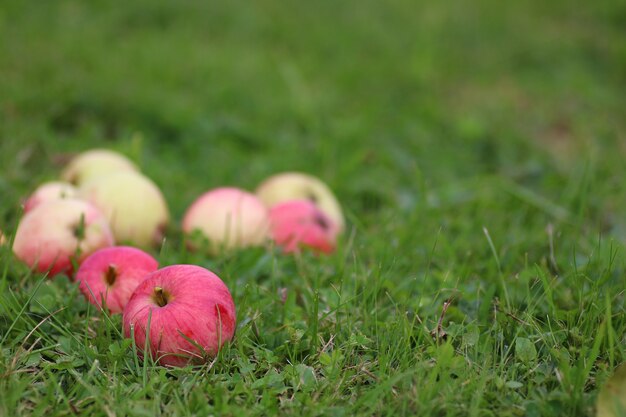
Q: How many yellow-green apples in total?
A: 3